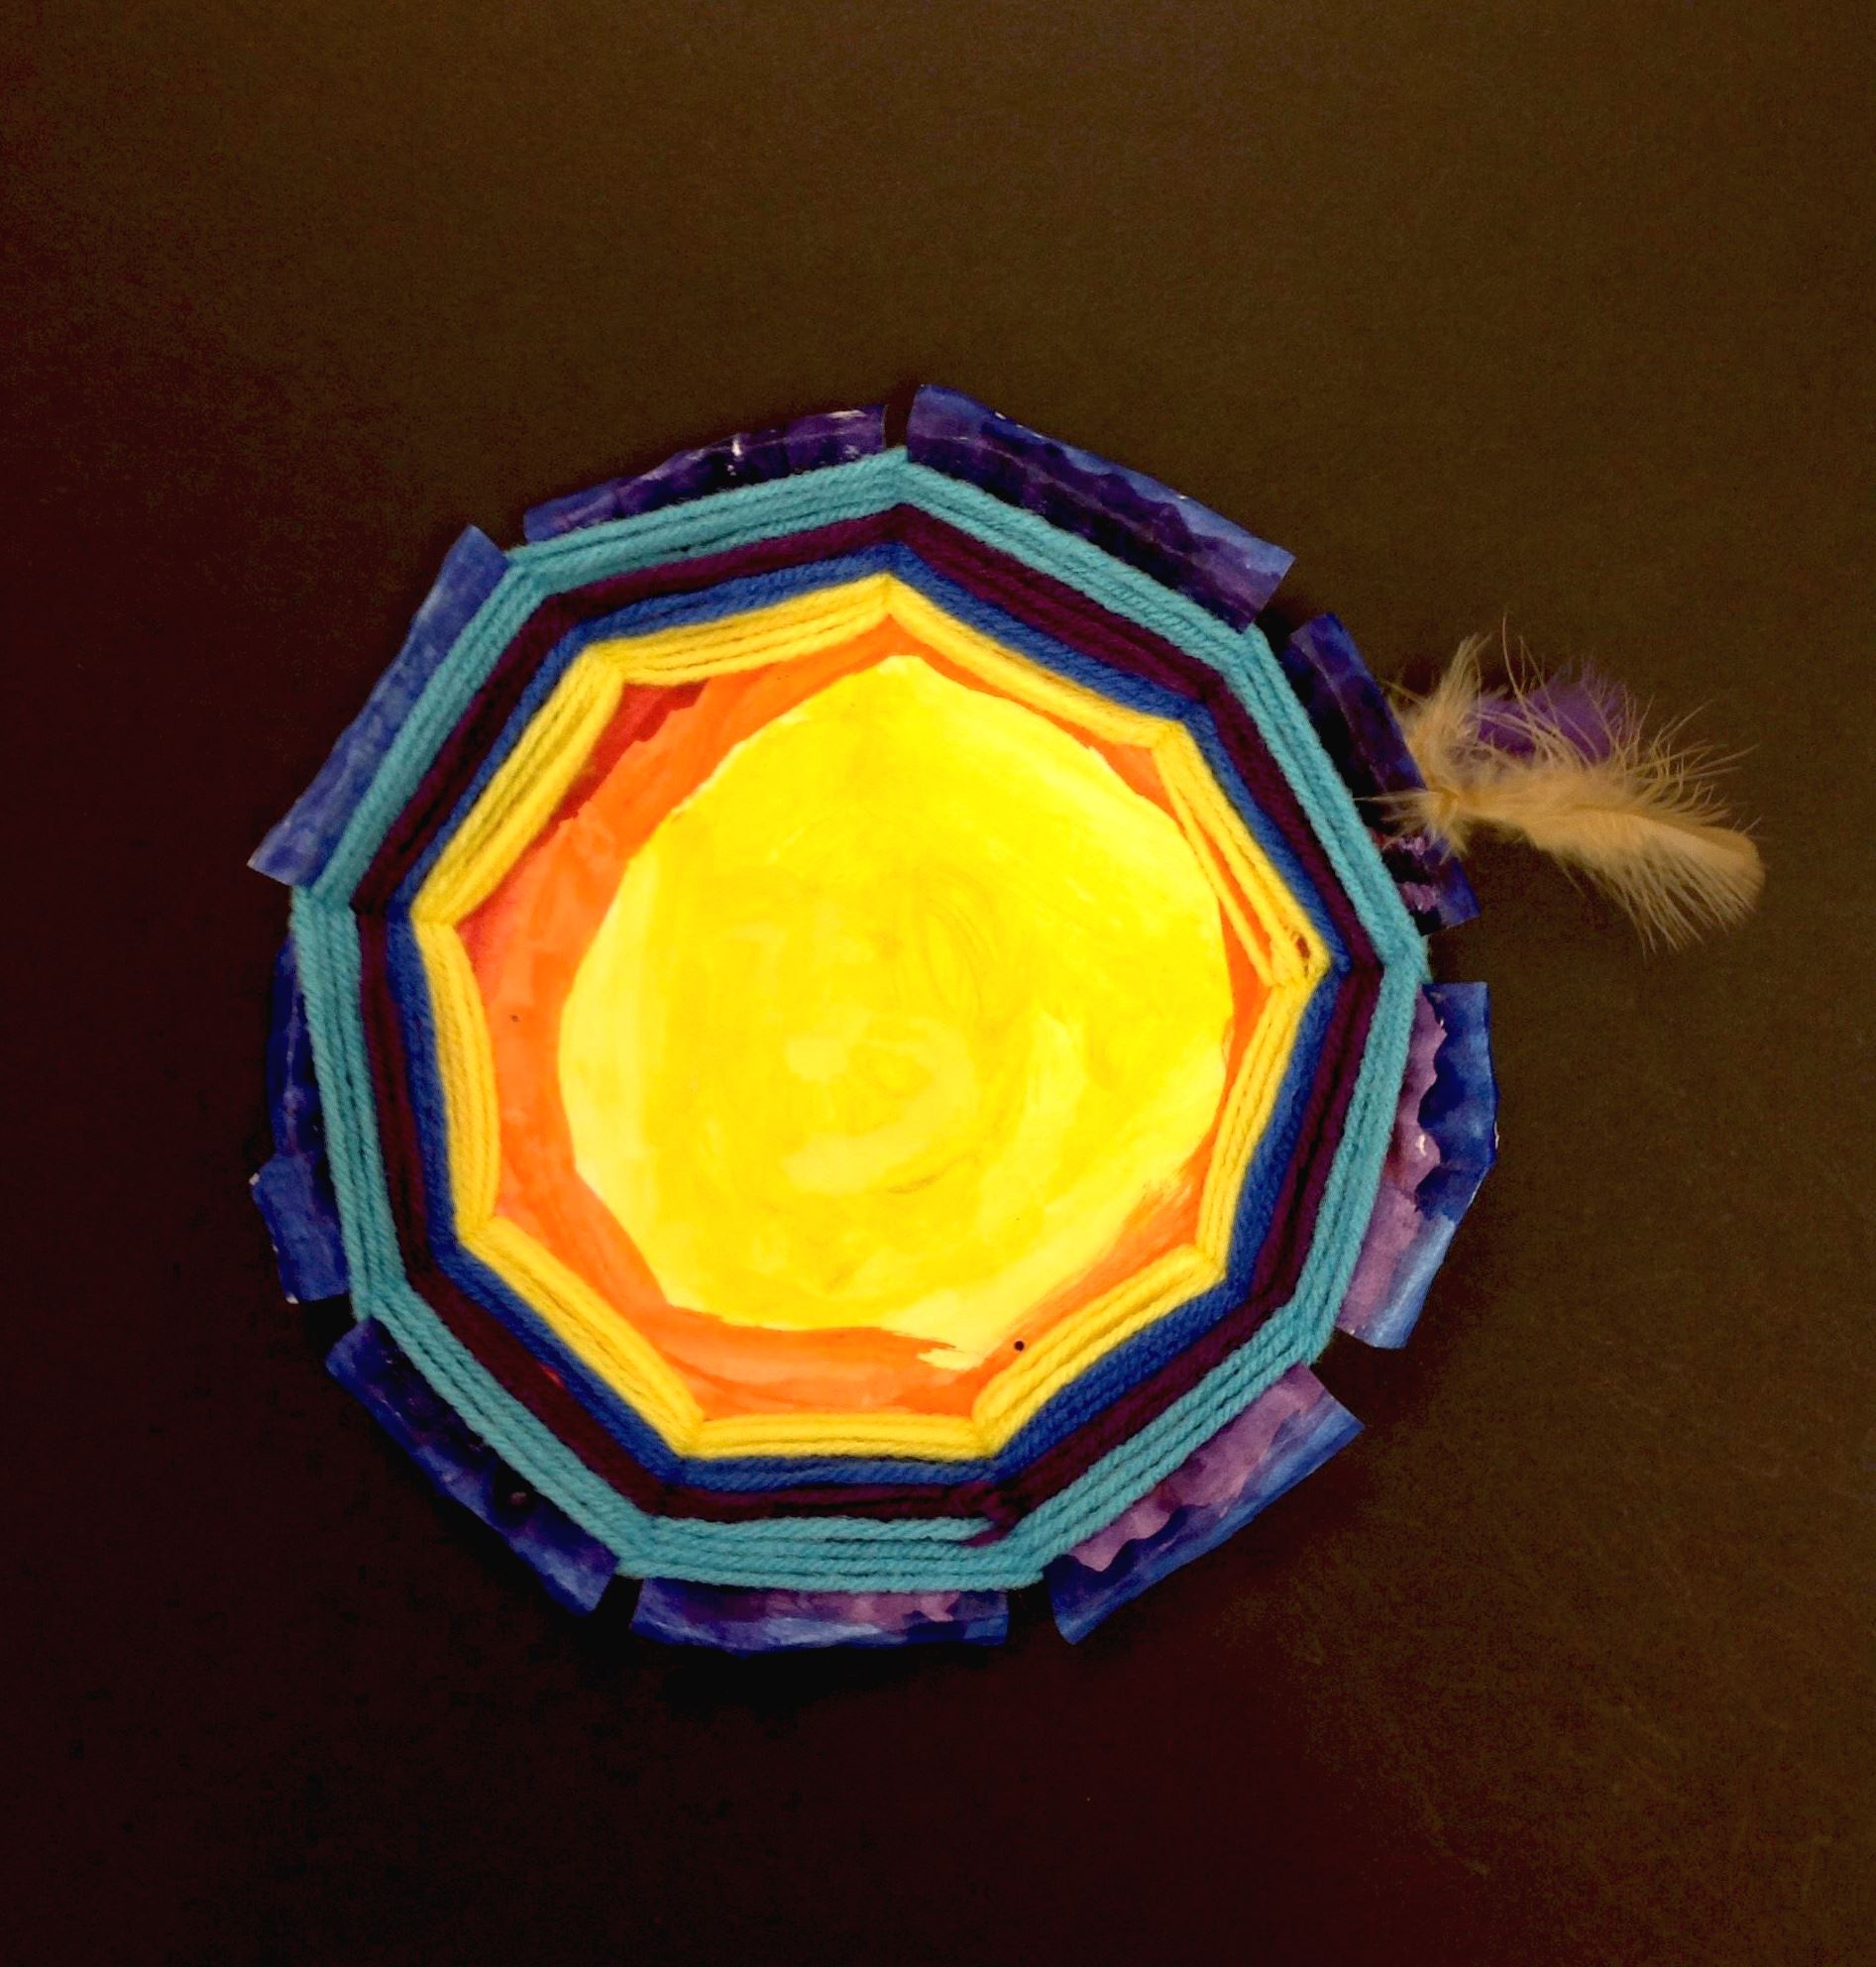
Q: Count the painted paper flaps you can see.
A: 9